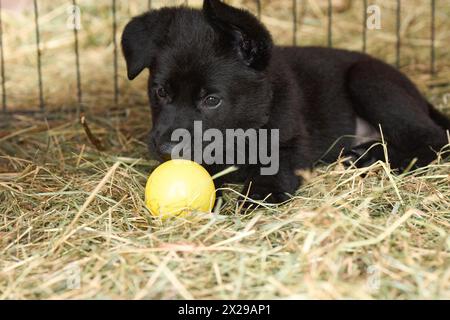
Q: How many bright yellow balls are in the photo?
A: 1